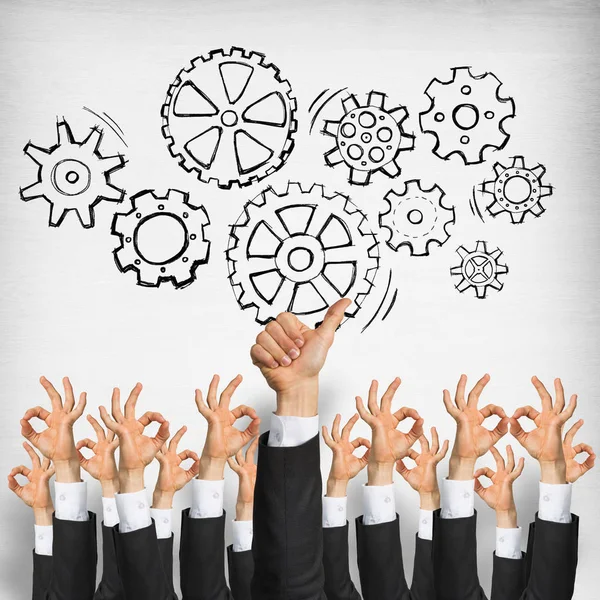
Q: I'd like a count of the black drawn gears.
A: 9